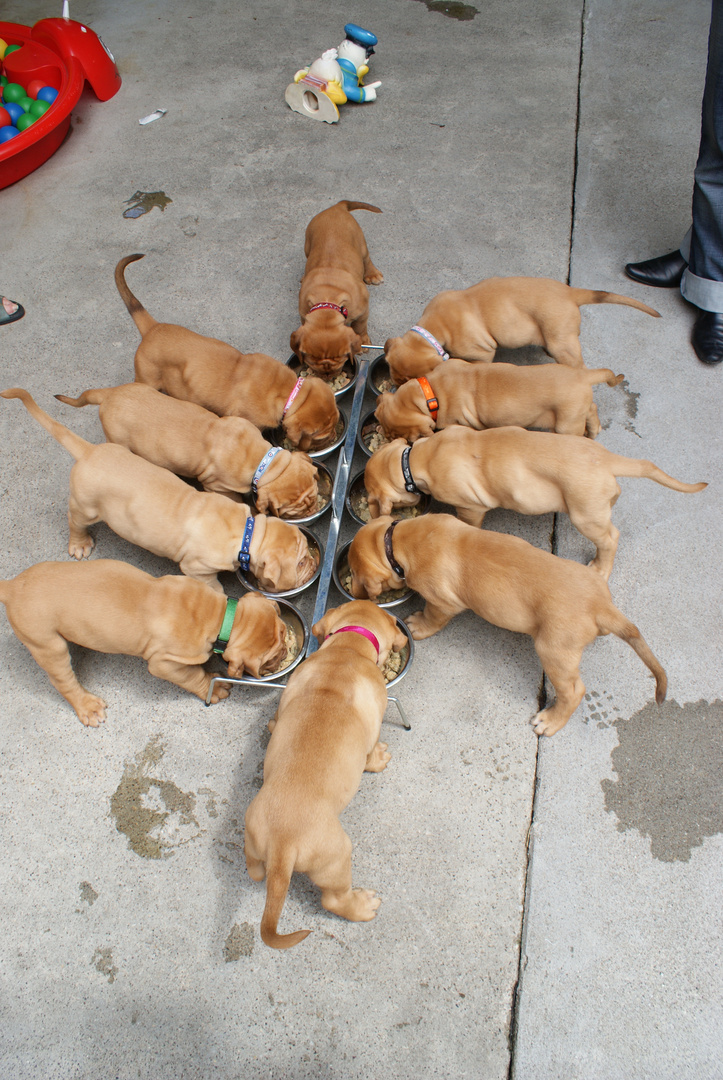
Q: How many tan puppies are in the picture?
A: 10